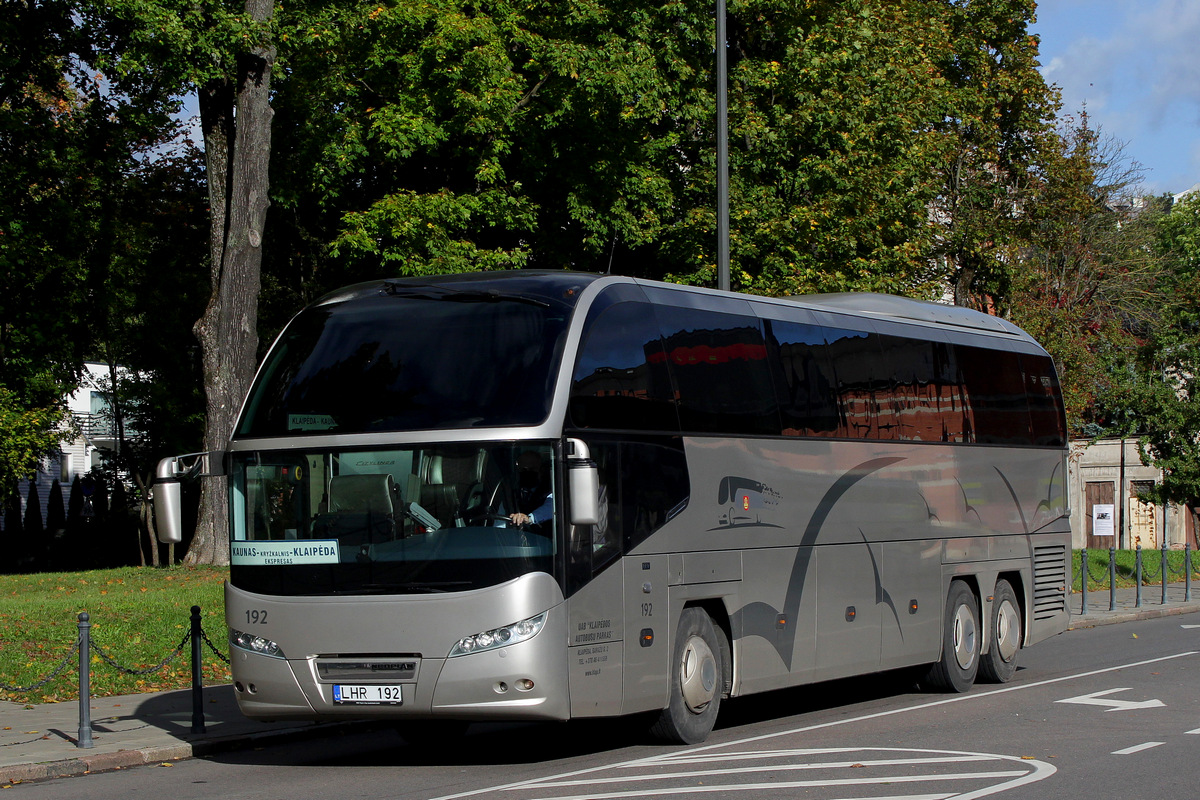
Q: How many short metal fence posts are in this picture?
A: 7